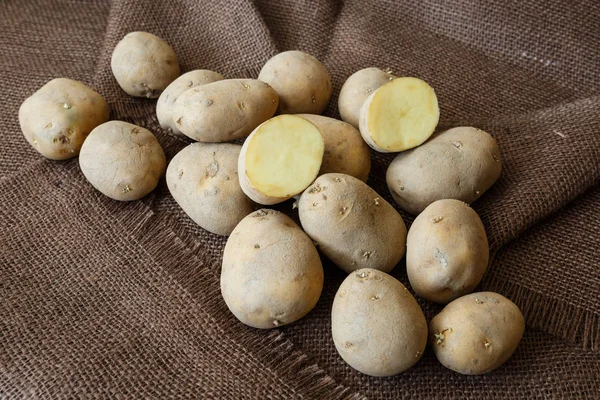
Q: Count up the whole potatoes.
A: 15